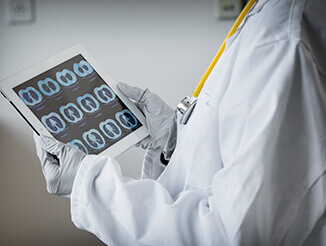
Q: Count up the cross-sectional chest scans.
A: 12